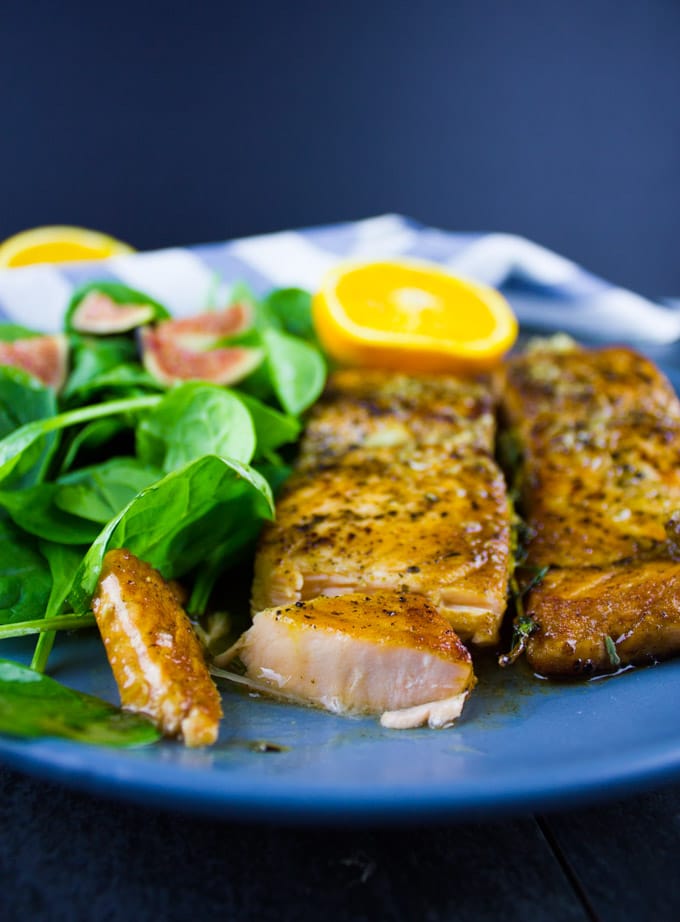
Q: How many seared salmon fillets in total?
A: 2